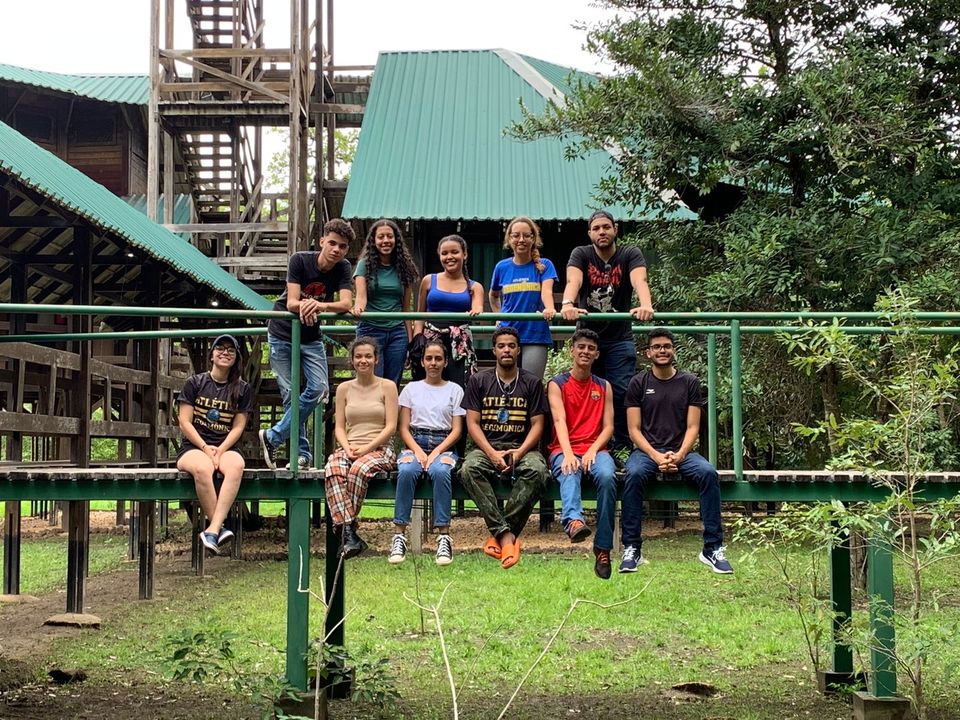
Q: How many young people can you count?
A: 11